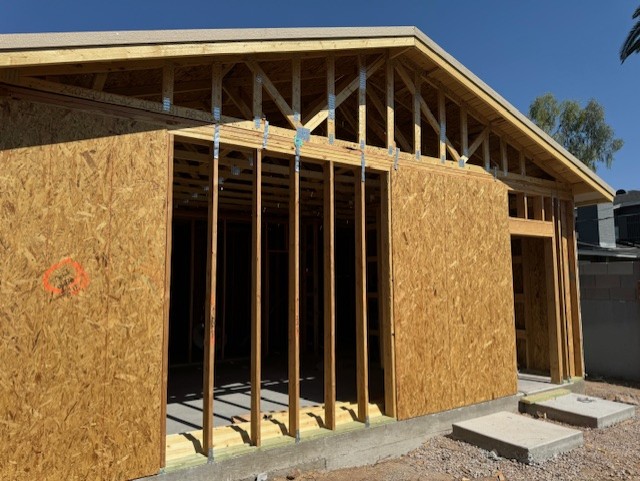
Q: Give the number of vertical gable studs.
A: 13